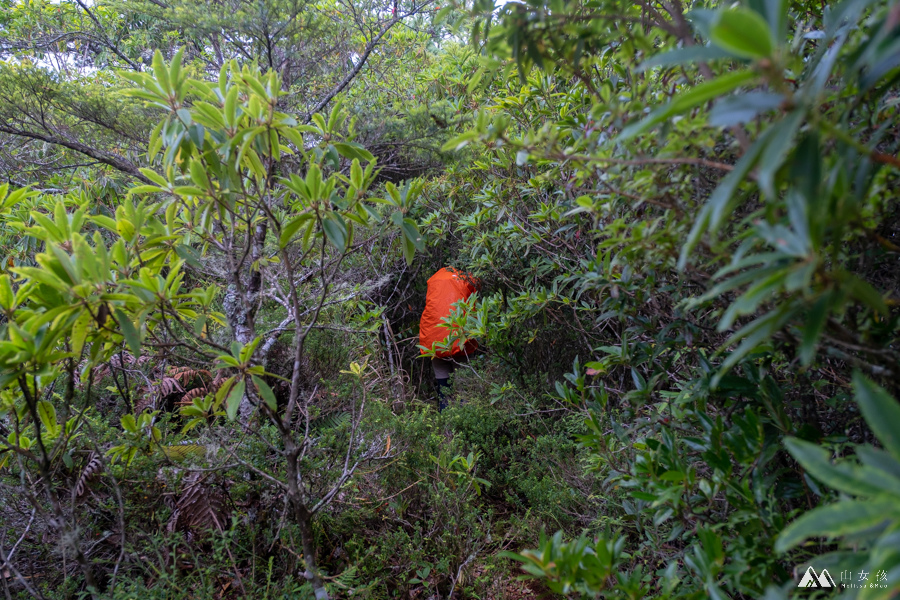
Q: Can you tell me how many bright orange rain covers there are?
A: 1